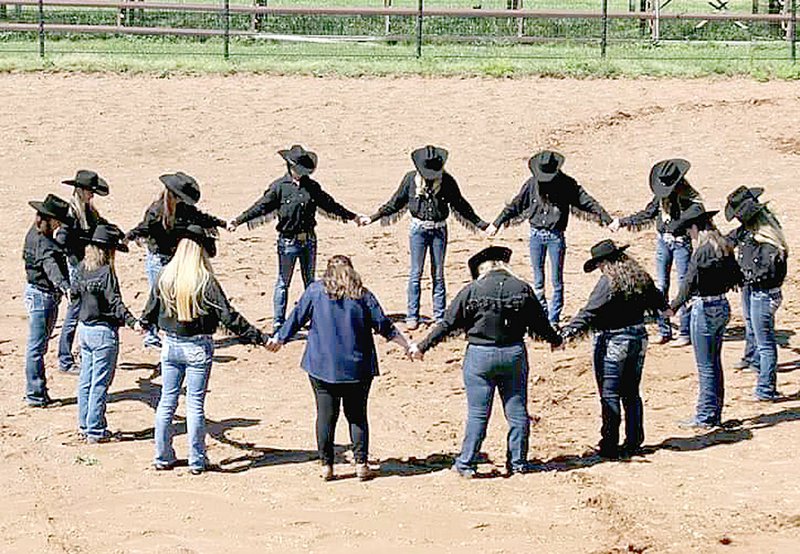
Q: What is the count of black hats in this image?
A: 14